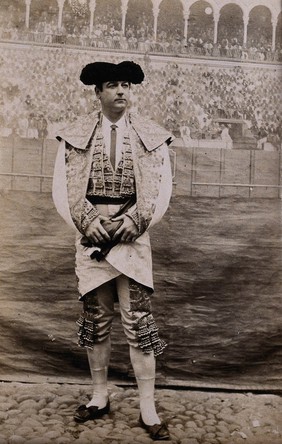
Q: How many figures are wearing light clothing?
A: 1